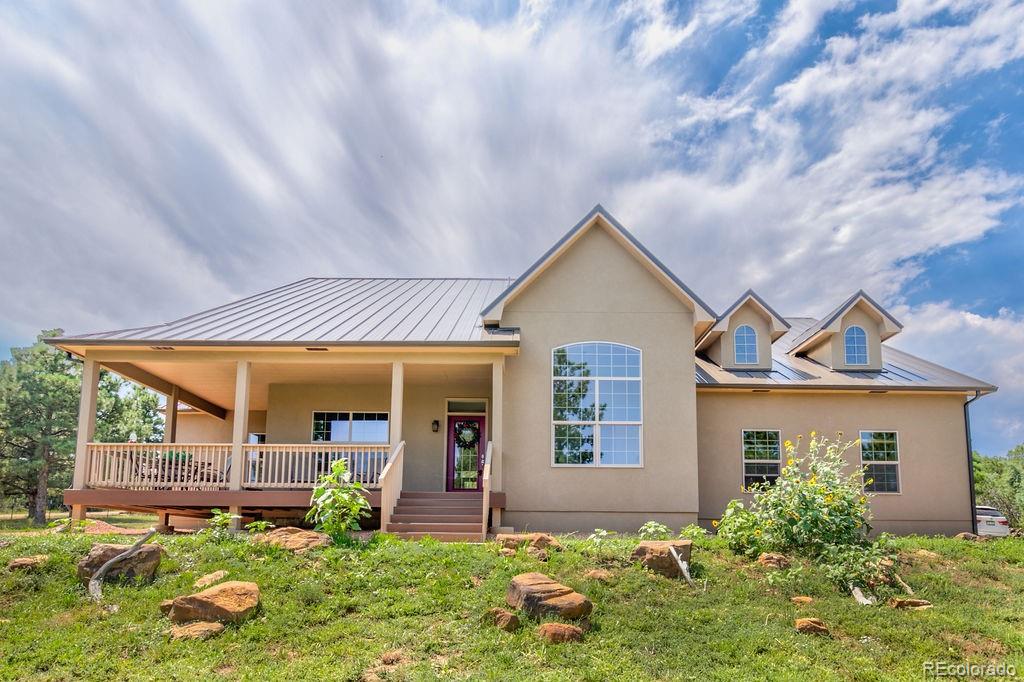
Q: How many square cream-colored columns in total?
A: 5